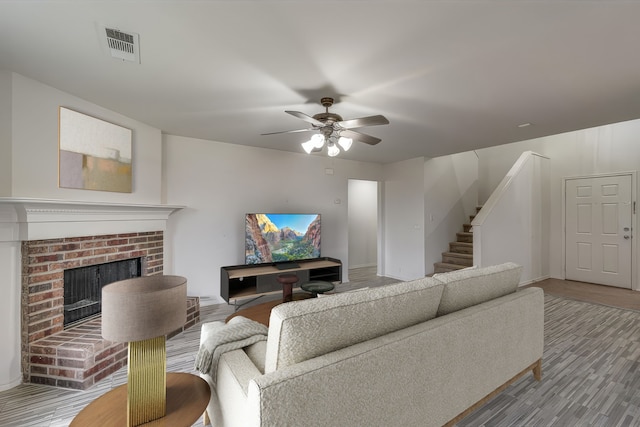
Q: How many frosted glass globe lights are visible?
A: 4